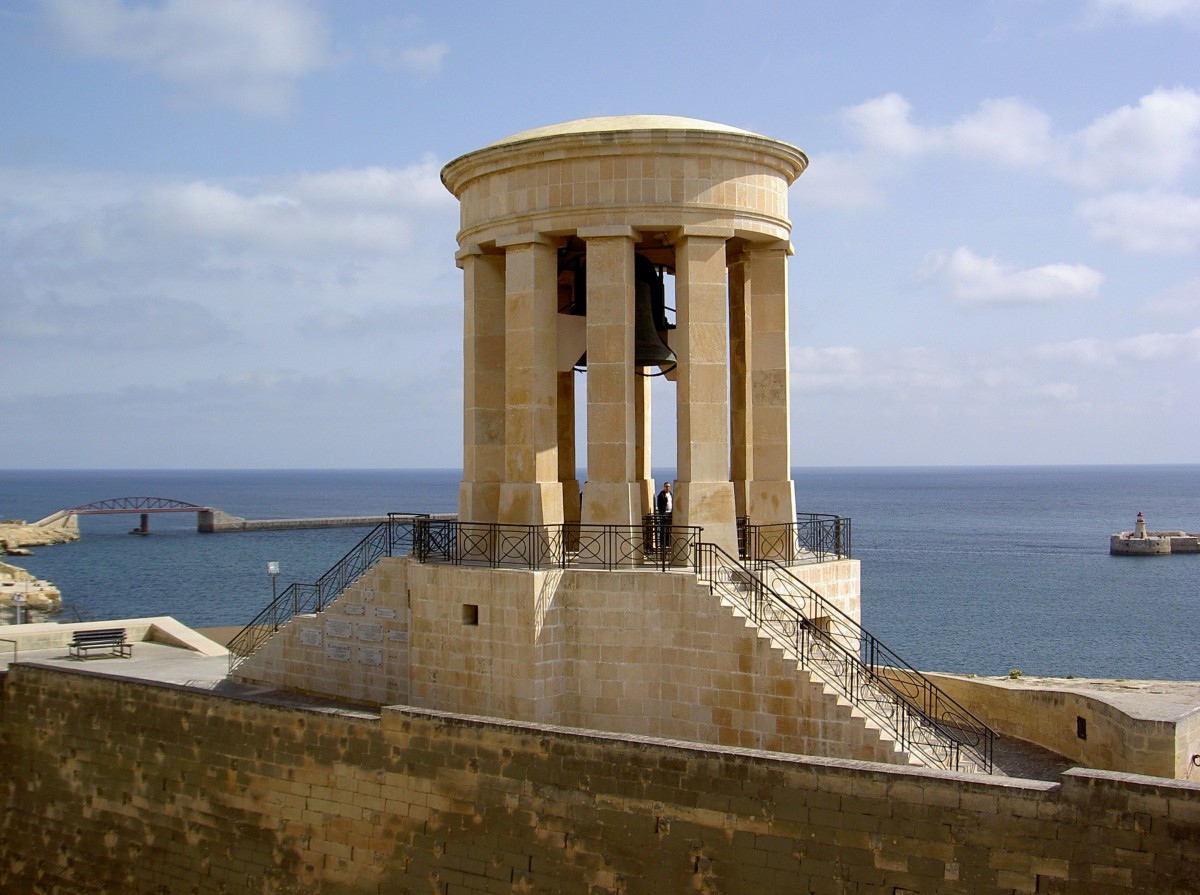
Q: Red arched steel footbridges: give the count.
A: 1